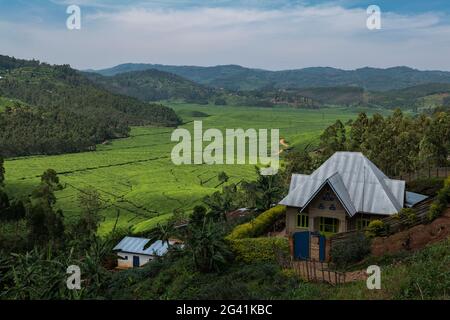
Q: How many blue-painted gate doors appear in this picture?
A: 2